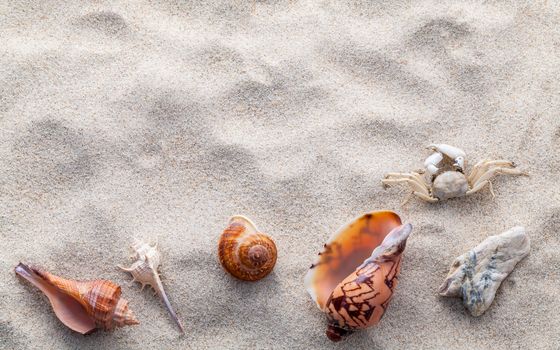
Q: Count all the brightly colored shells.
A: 3